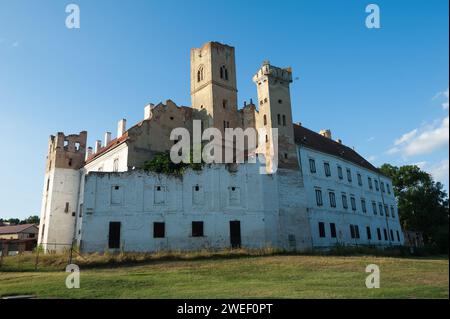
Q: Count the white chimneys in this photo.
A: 5